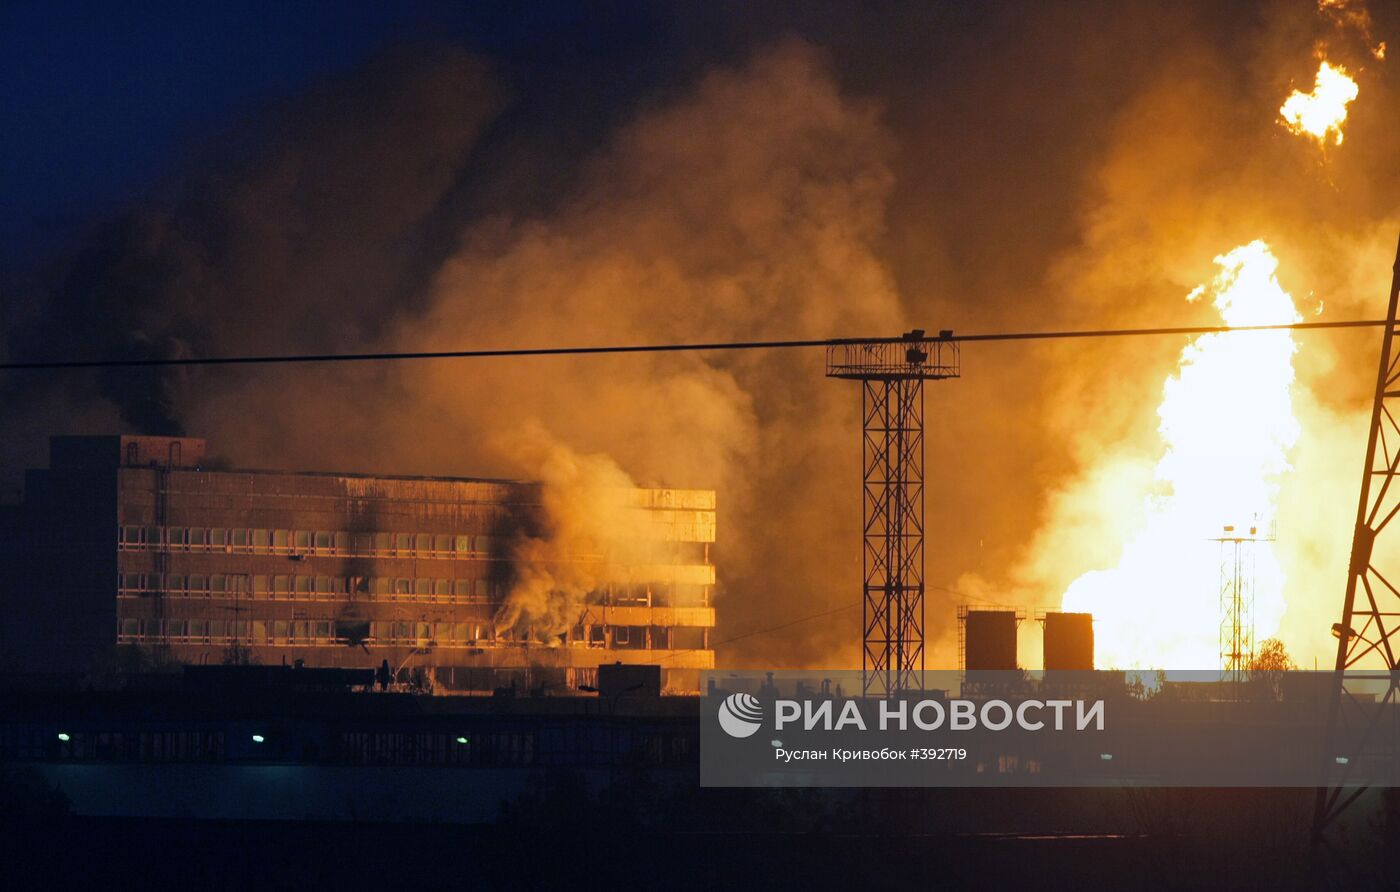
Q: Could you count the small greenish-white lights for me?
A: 6